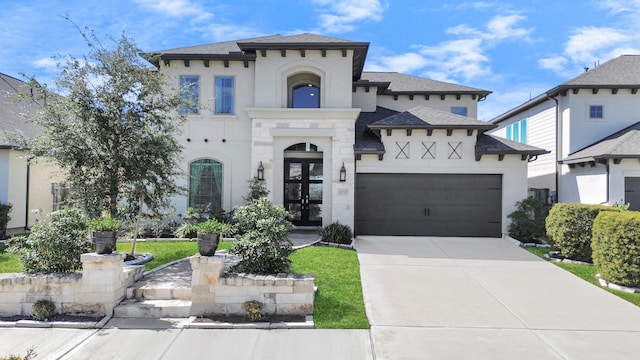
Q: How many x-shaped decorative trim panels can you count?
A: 3